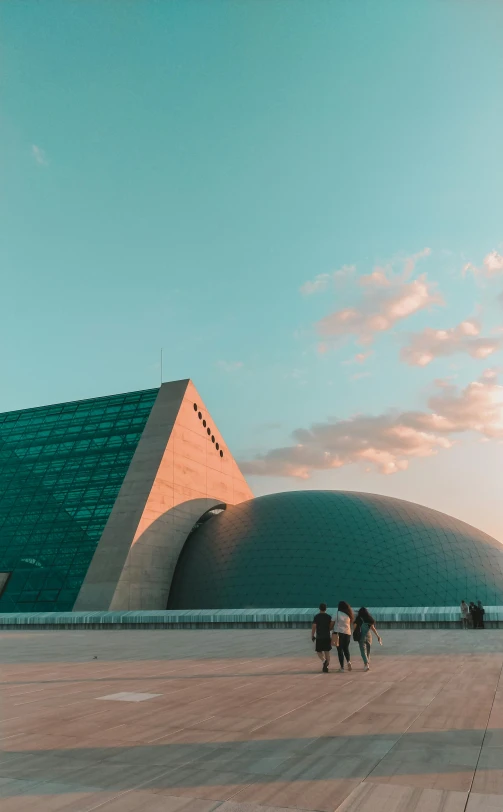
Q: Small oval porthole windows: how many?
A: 7